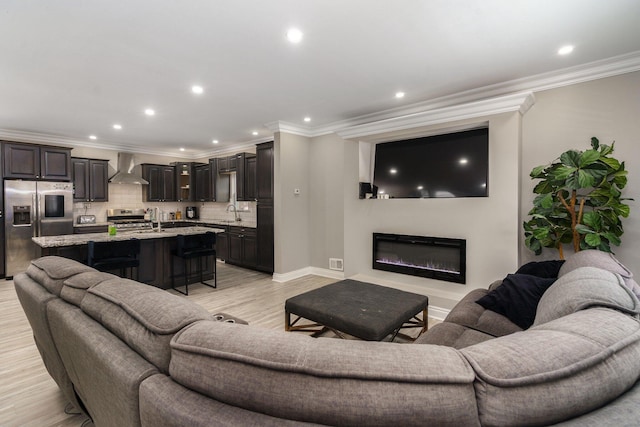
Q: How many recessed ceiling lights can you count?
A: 11